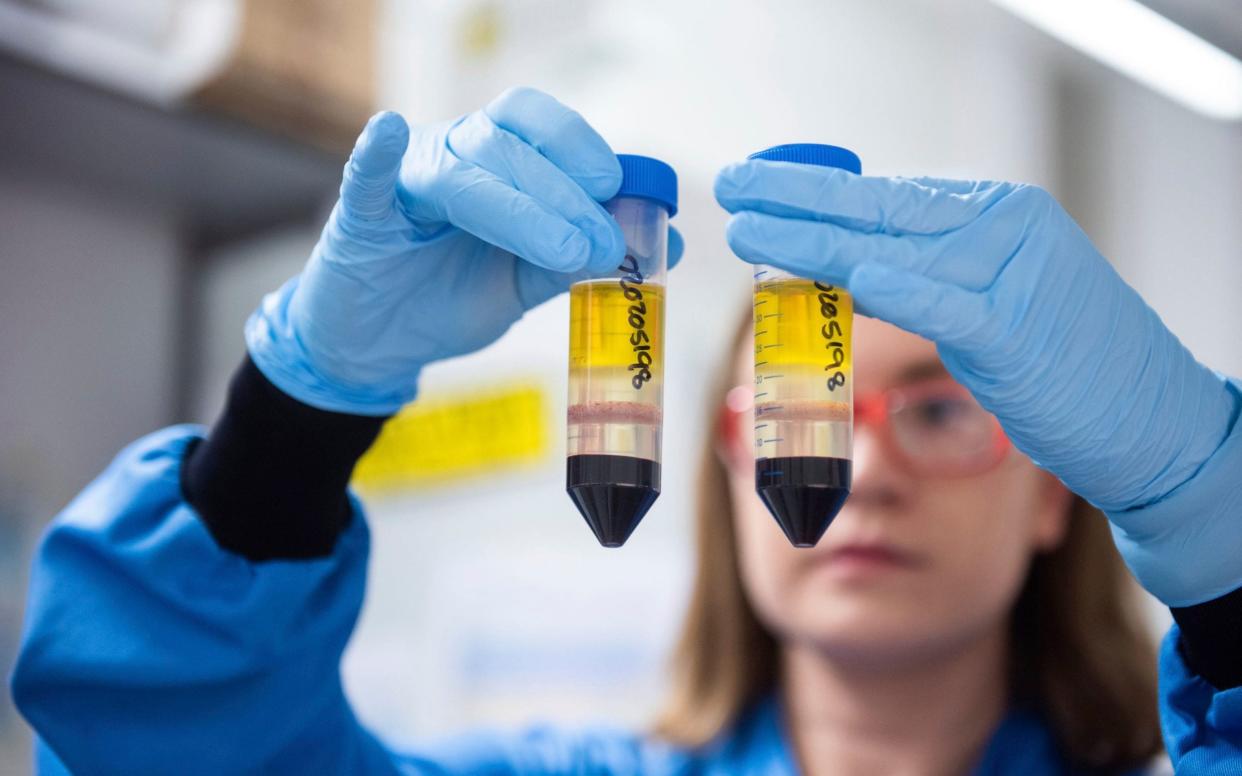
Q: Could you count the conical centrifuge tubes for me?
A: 2